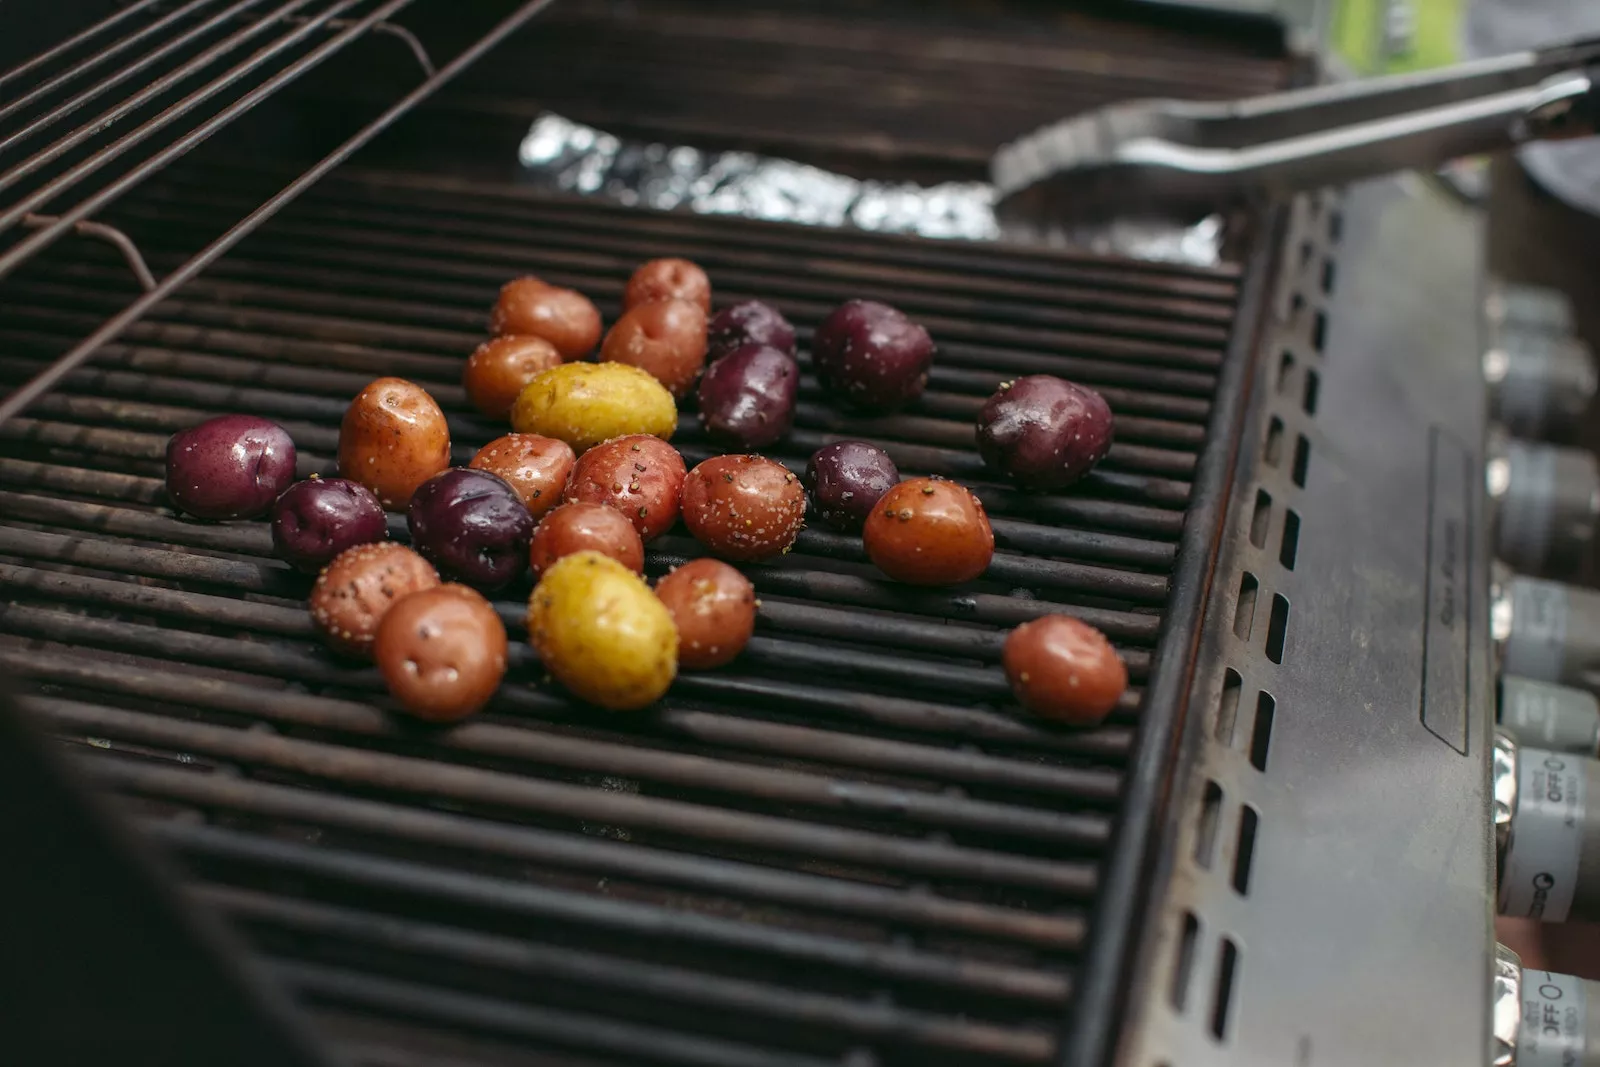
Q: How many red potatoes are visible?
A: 14